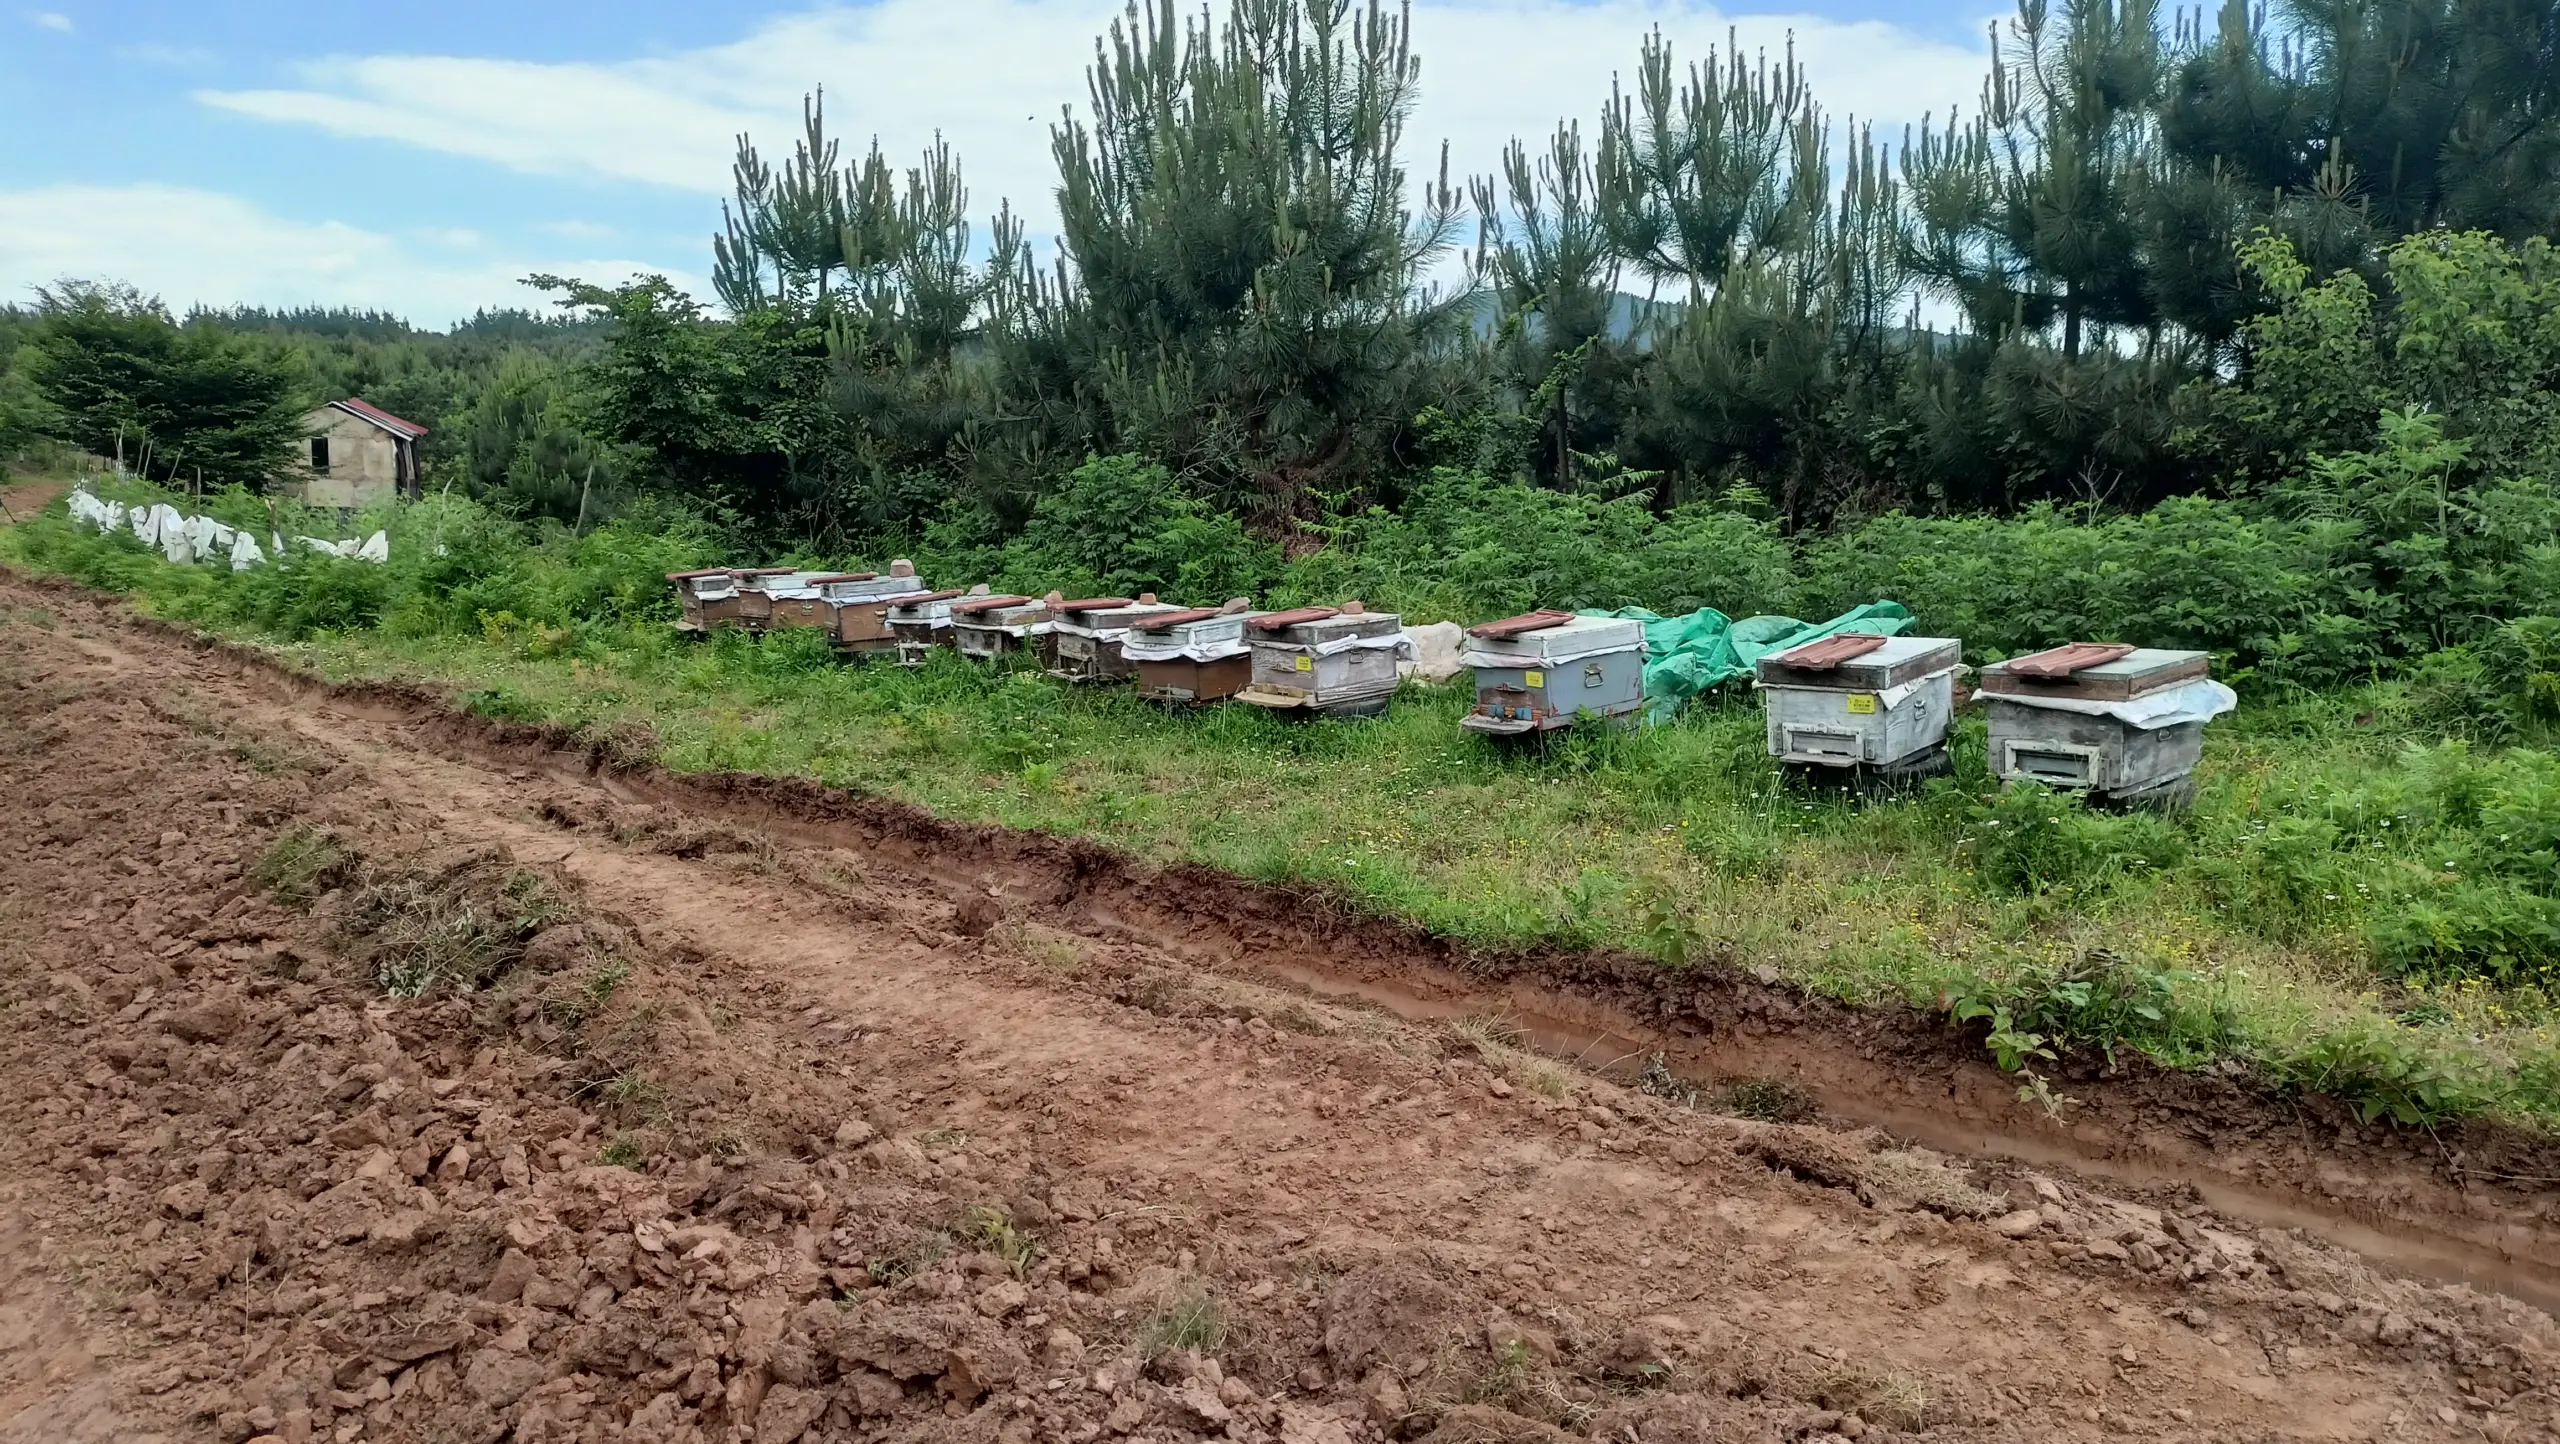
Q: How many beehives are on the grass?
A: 11